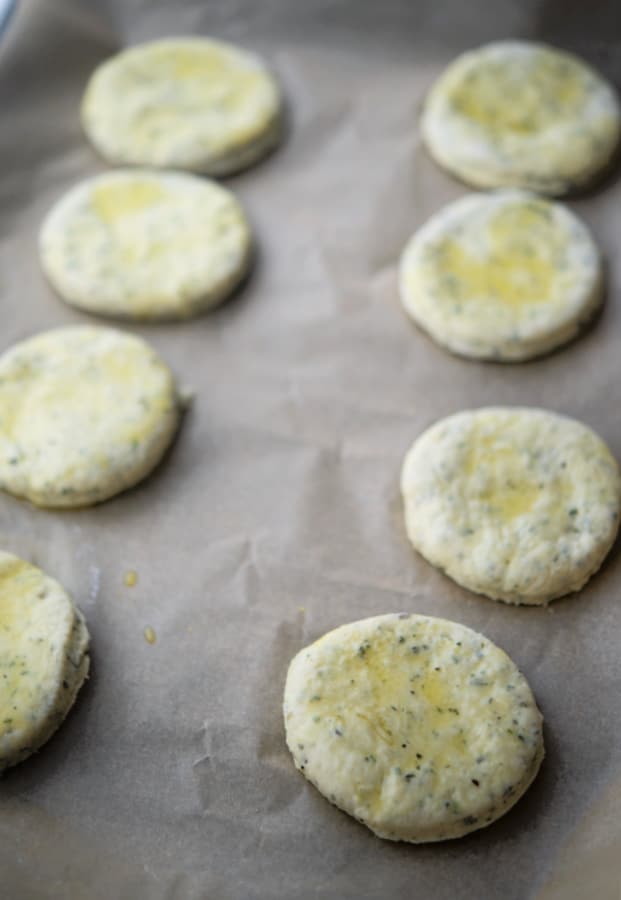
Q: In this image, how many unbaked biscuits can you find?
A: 8